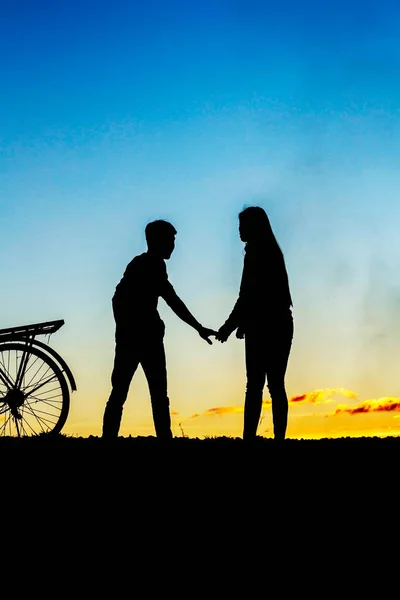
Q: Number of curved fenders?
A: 1